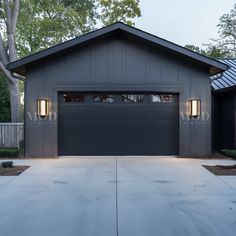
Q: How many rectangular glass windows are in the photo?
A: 4